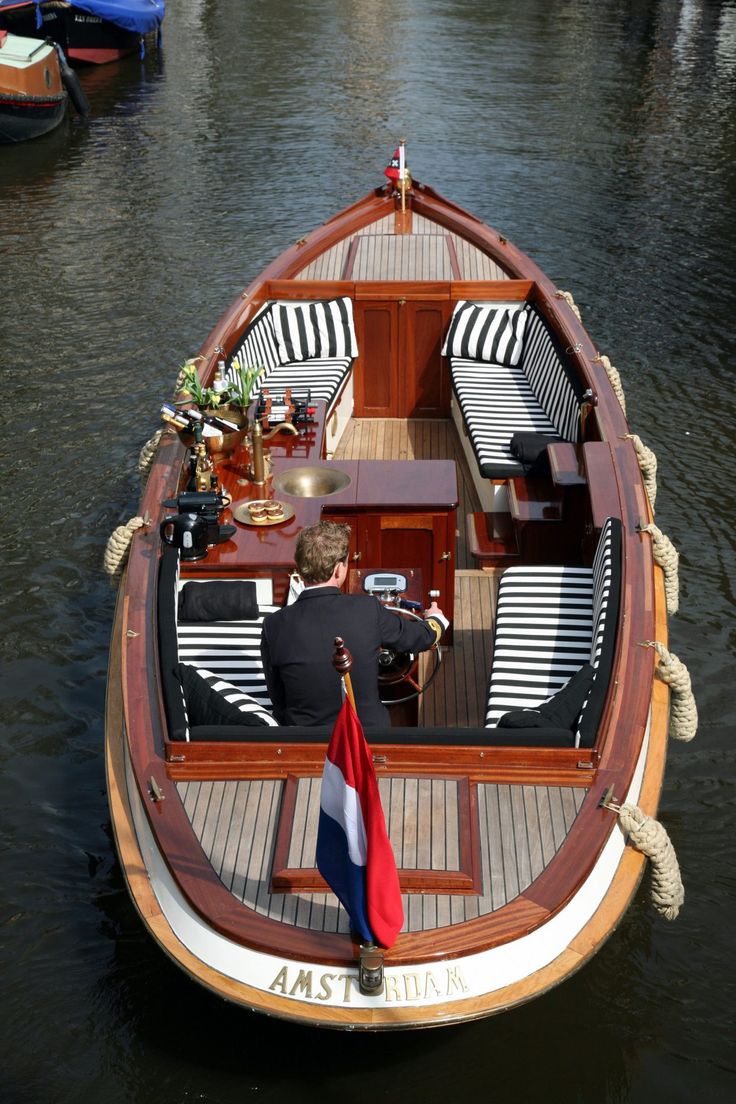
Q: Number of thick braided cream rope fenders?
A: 9